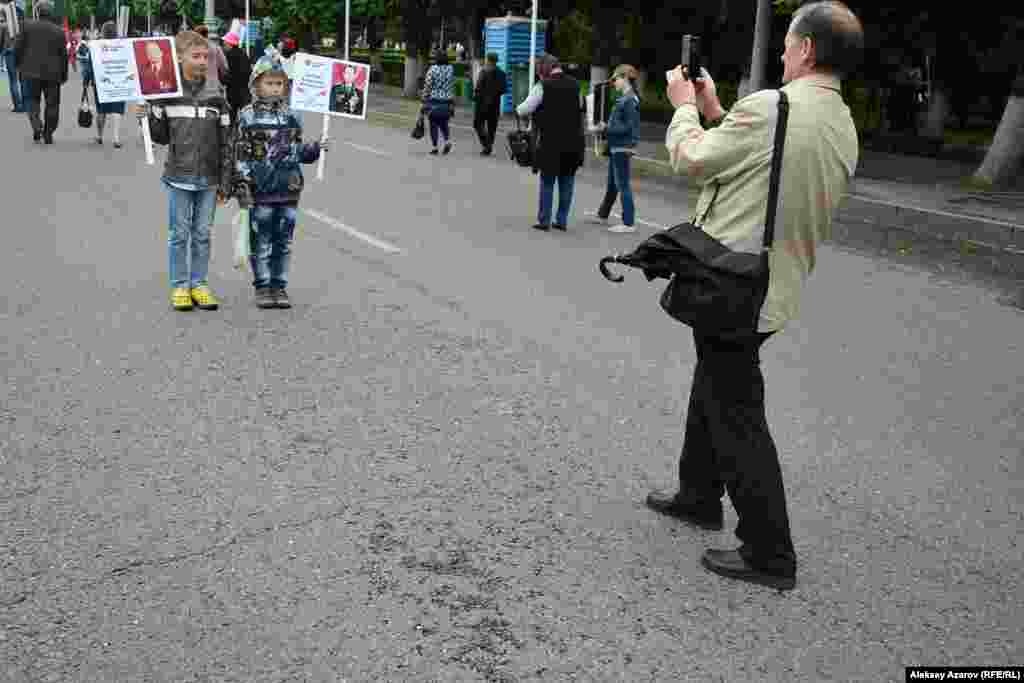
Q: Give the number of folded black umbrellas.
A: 1